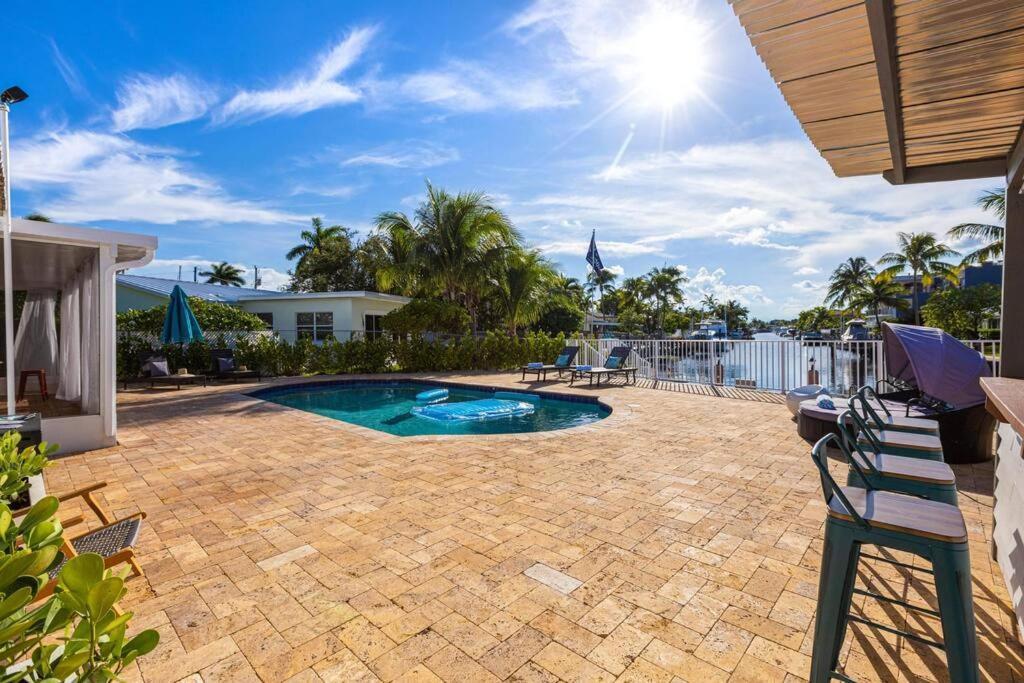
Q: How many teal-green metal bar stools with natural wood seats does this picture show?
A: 4